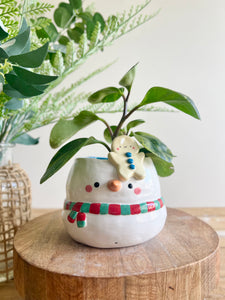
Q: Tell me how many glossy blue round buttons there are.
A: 3